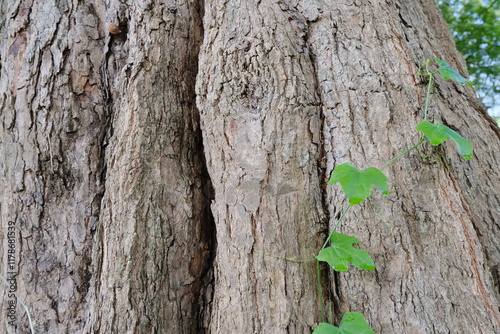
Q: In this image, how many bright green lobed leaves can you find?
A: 5